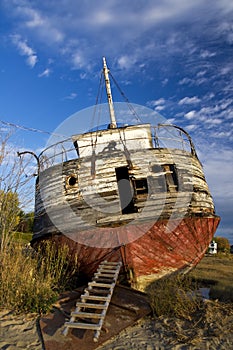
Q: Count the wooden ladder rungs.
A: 11